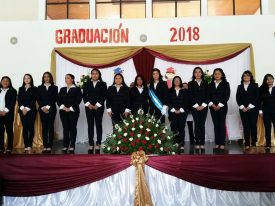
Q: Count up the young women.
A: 13